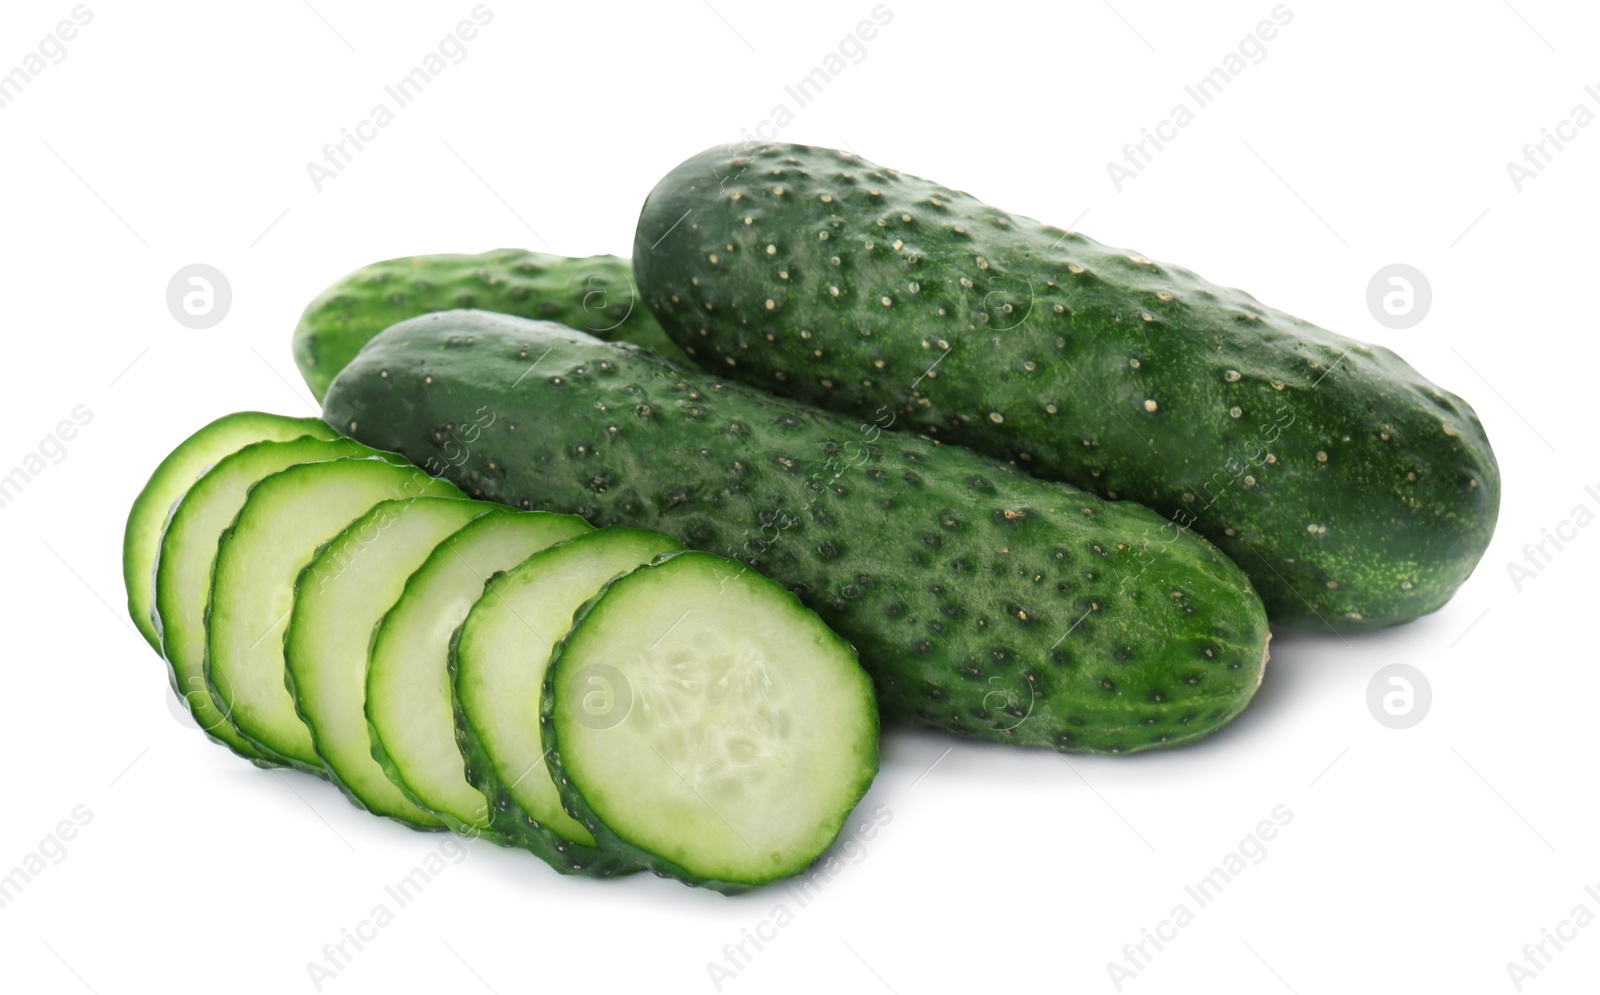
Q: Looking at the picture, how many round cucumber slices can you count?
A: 7